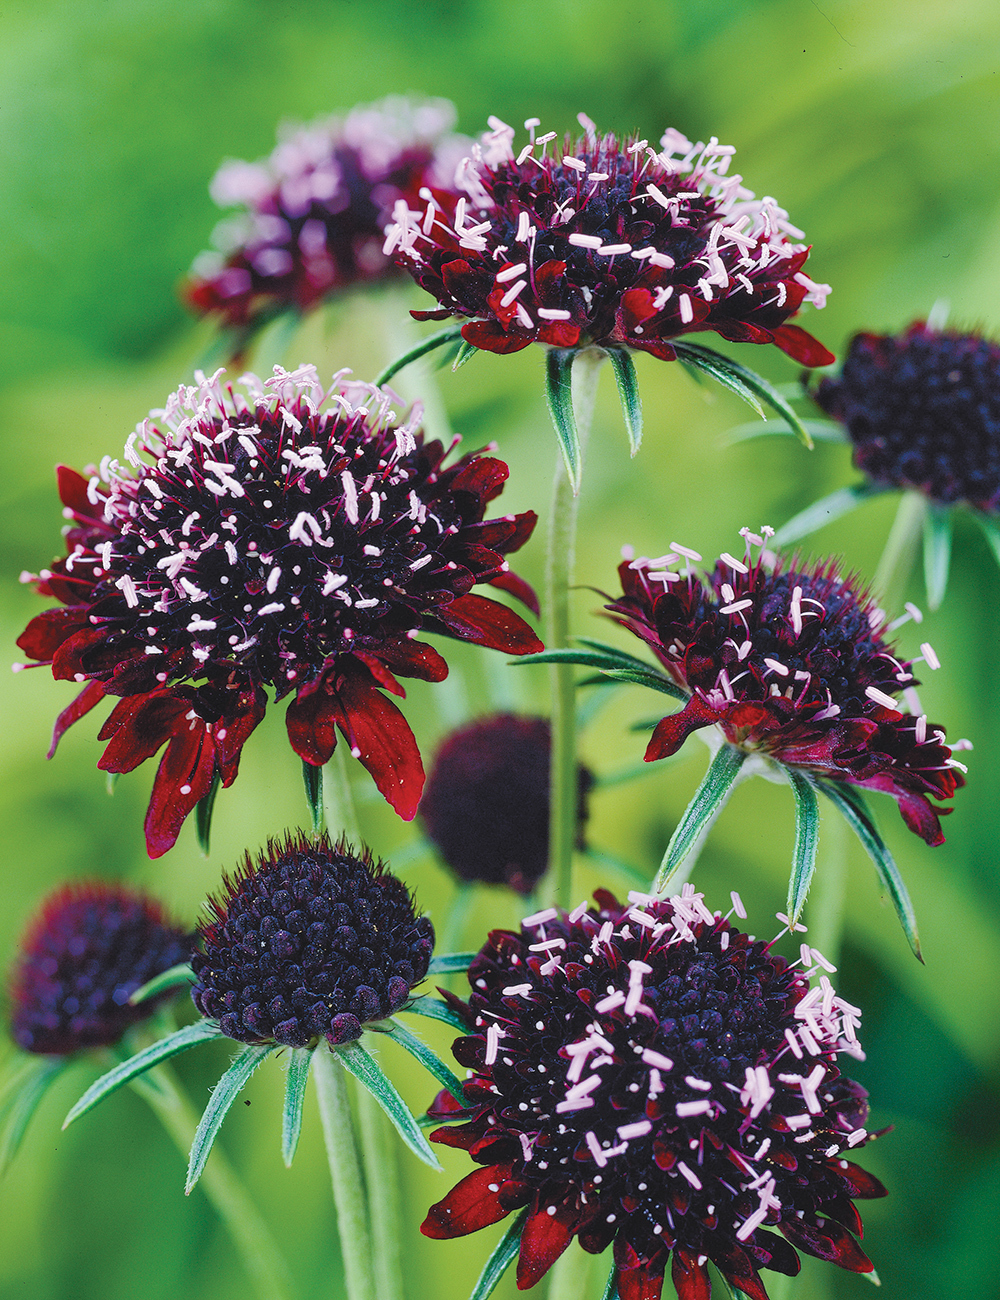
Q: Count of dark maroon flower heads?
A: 9